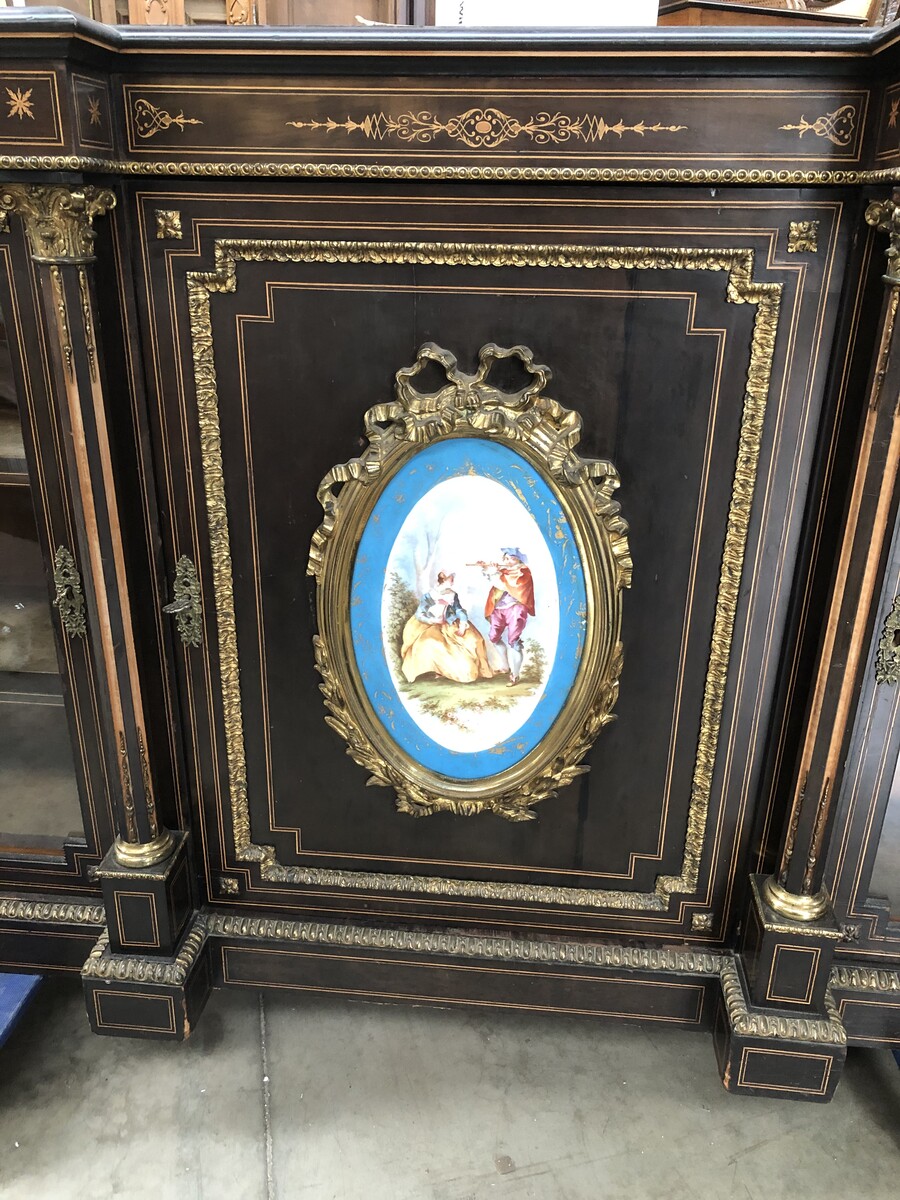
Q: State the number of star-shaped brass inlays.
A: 3